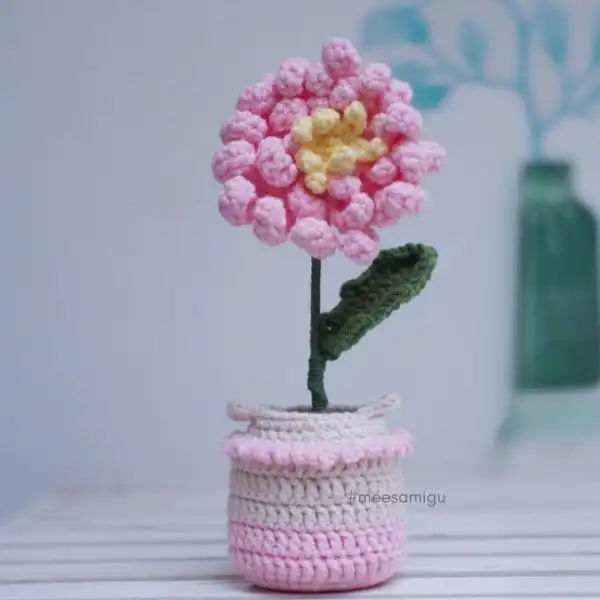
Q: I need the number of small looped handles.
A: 2